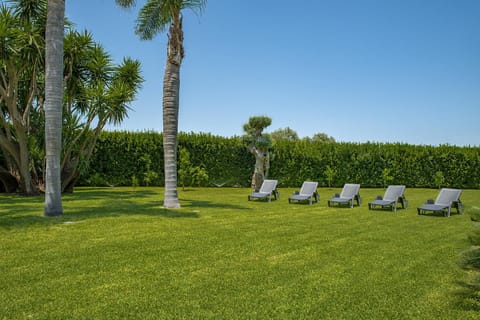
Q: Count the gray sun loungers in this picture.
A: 5